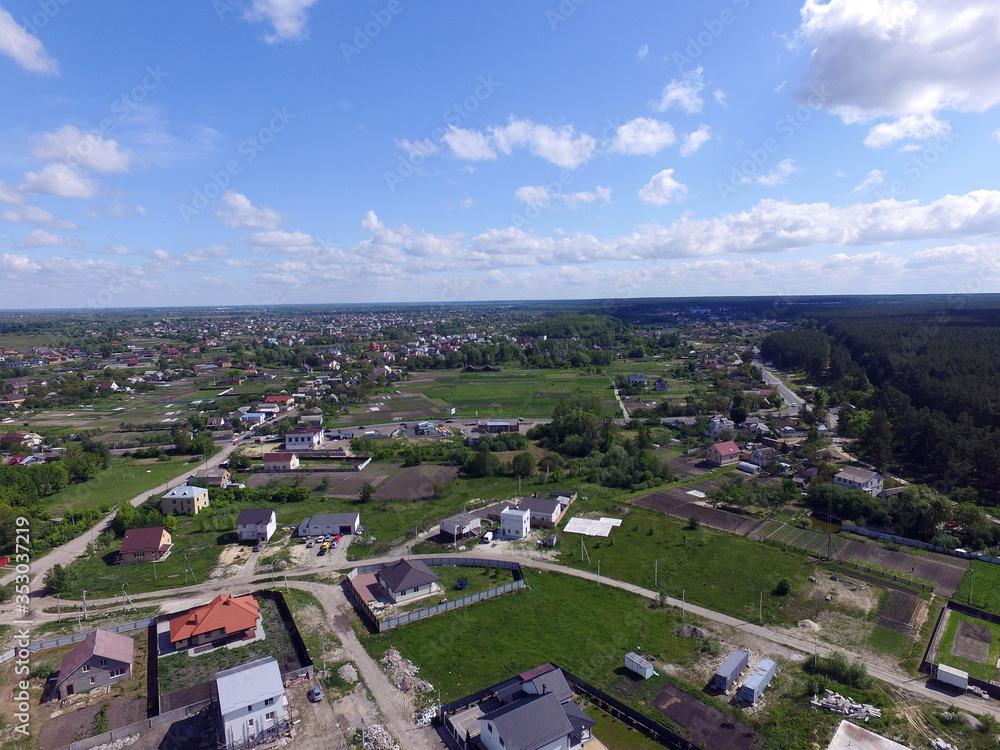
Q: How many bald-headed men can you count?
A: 0